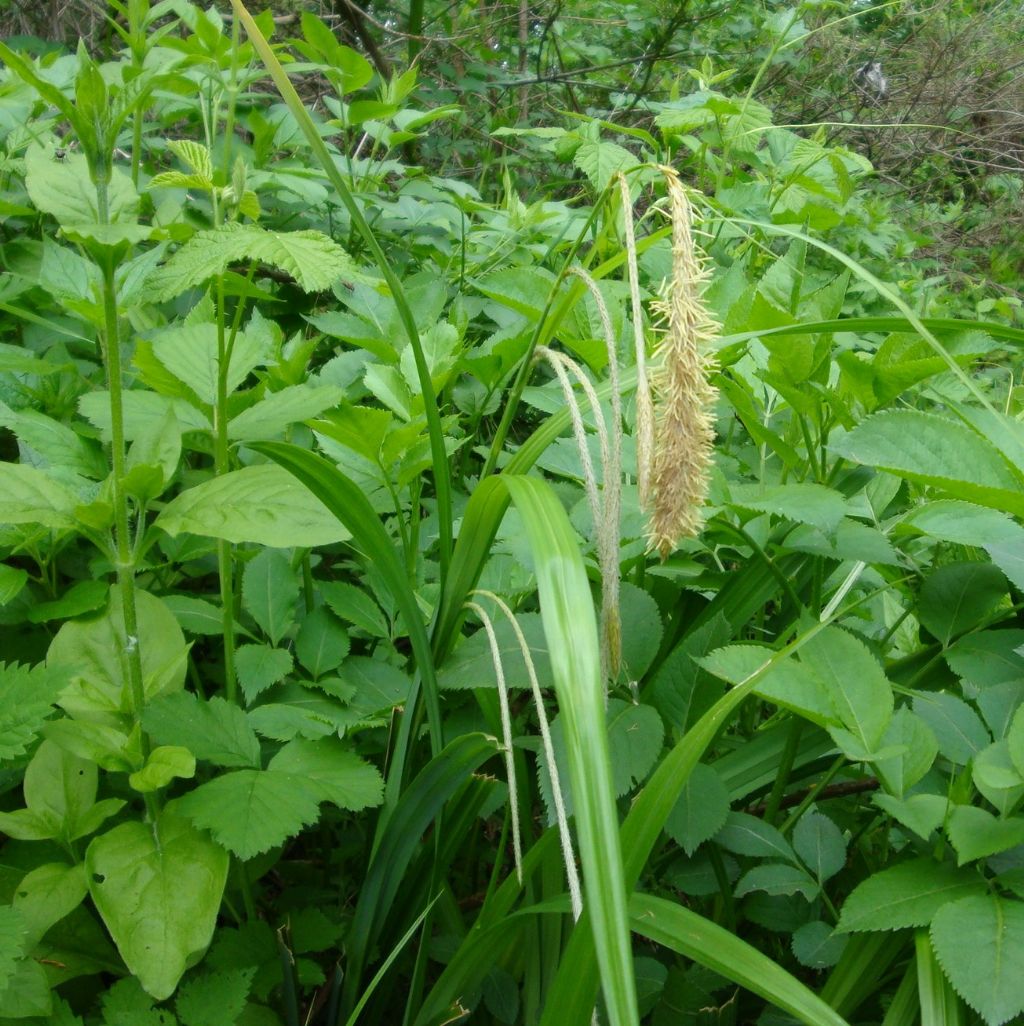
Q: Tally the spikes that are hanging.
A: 7